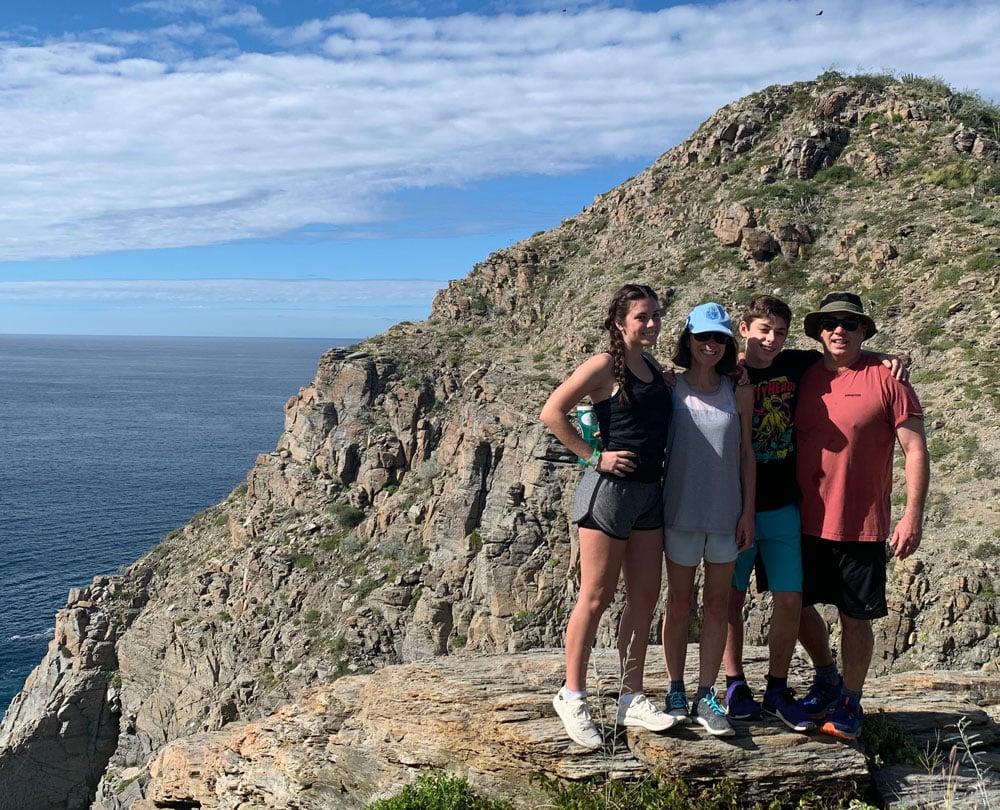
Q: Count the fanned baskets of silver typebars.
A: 0